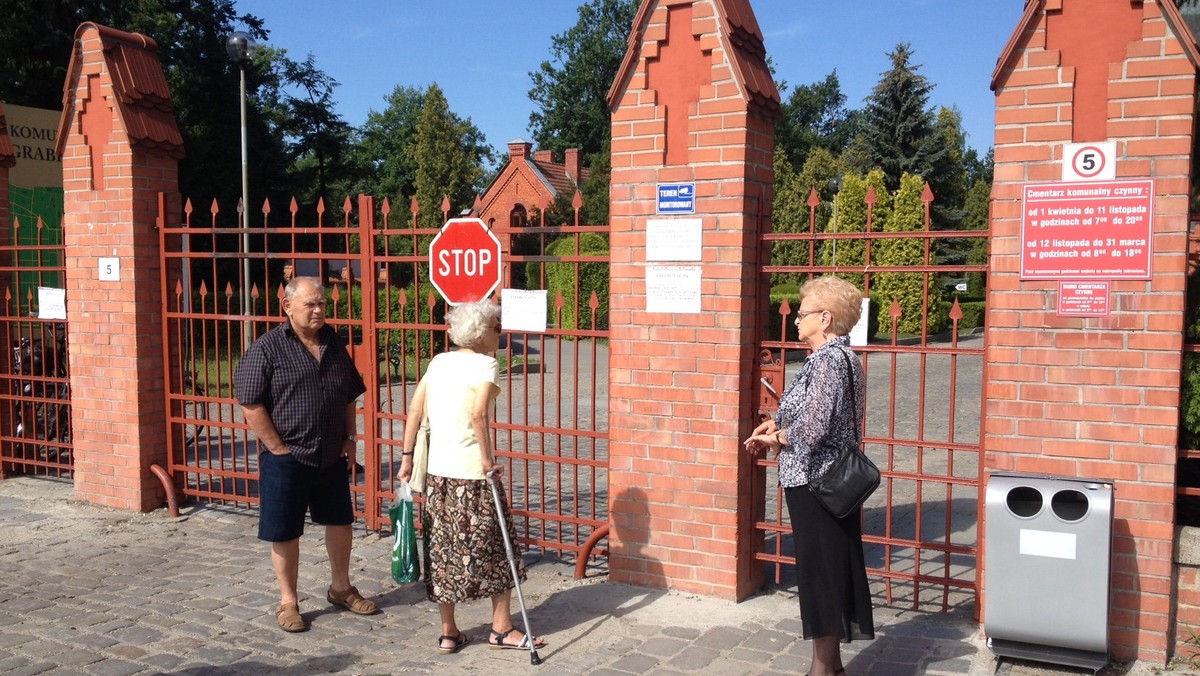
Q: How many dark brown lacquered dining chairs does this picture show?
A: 0